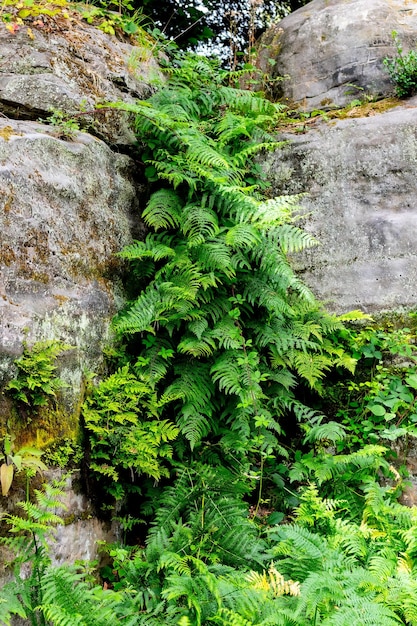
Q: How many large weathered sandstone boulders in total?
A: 4